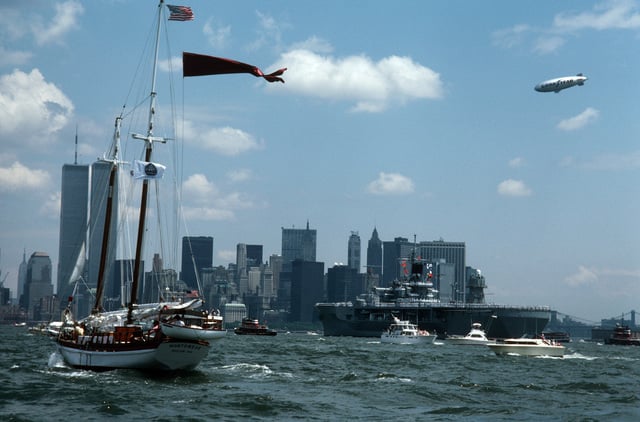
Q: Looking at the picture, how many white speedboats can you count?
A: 3